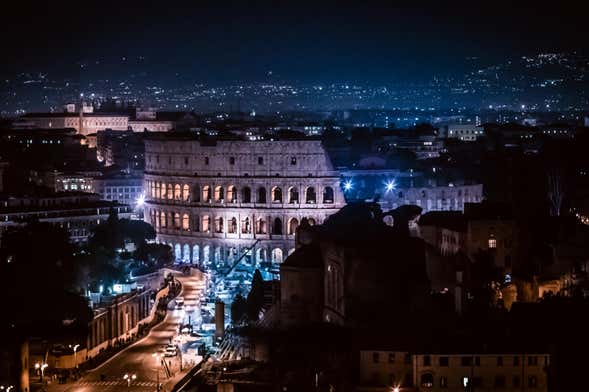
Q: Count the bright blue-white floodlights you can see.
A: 3